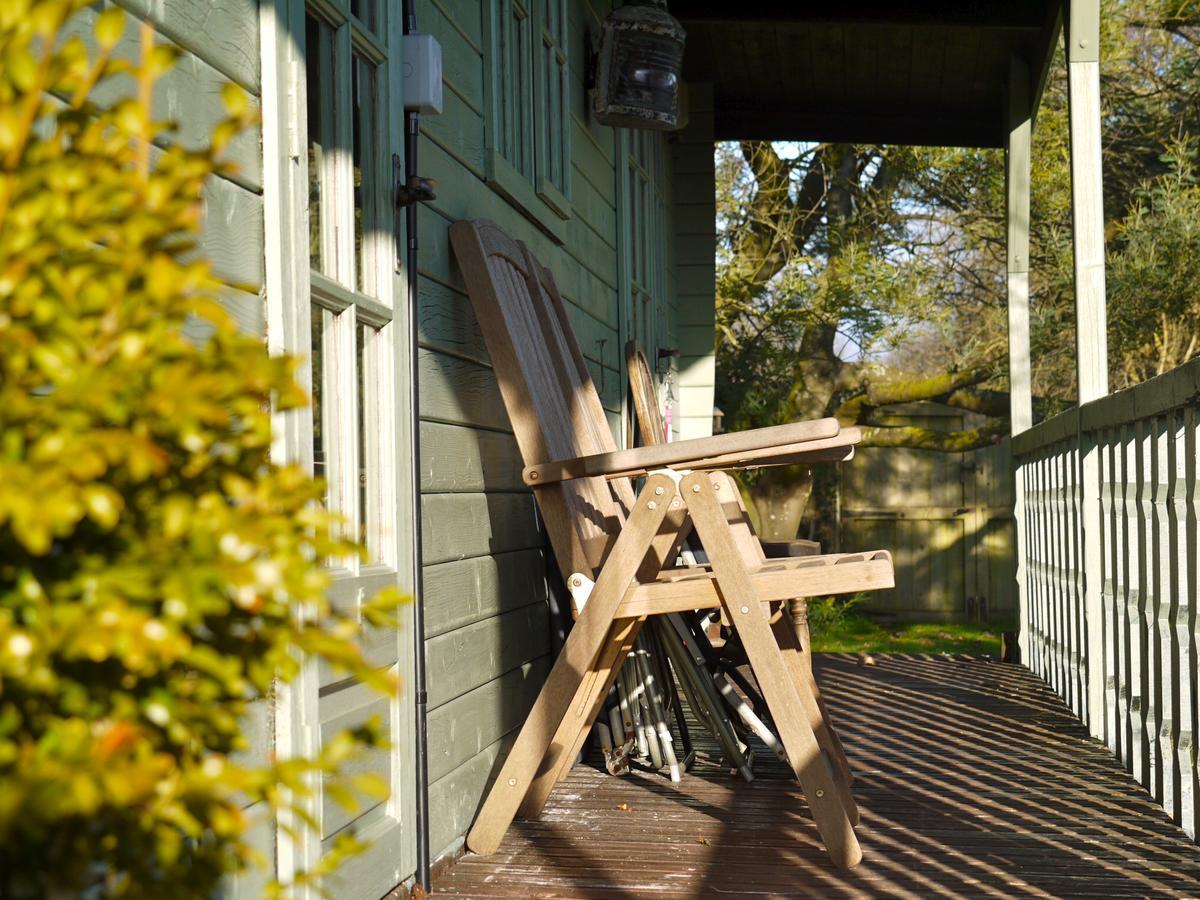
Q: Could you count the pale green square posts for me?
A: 2